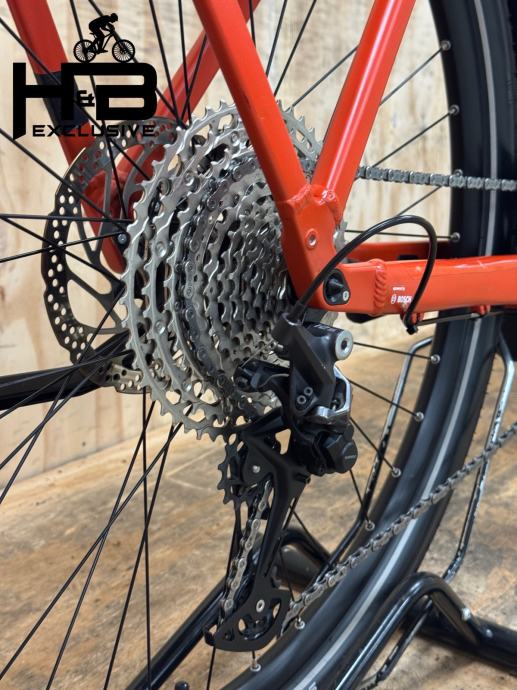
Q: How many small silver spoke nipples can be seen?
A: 10